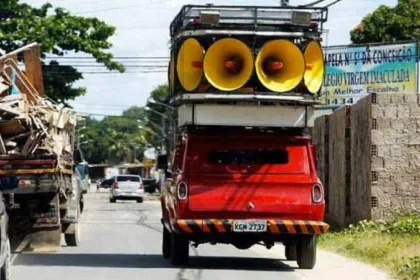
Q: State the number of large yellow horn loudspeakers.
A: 4